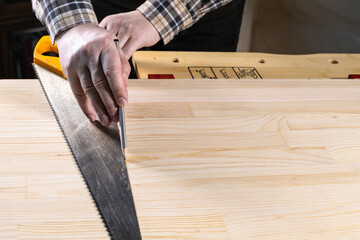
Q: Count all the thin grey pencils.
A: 1